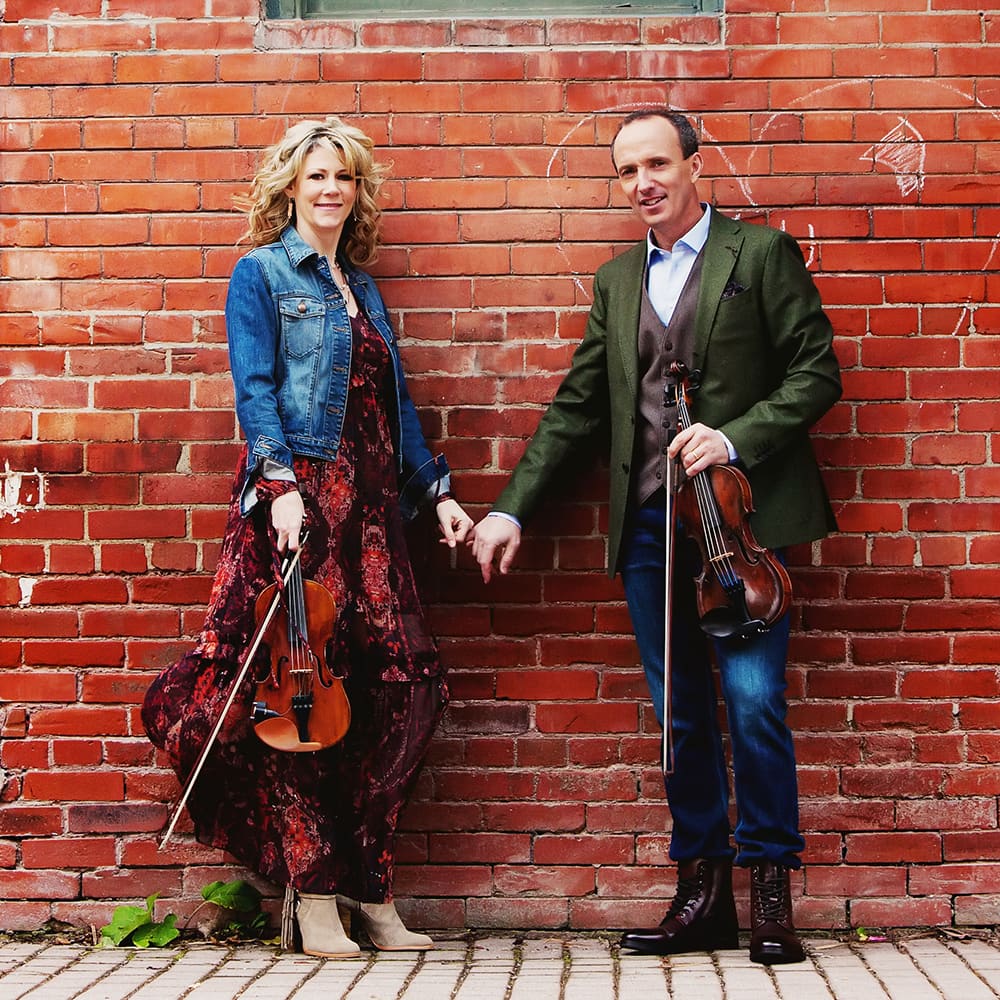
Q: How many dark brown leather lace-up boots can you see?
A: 2